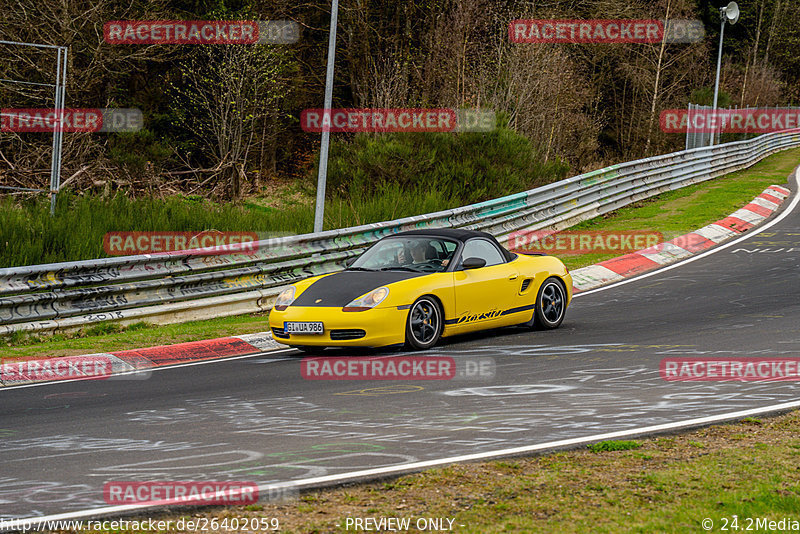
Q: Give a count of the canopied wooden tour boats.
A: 0